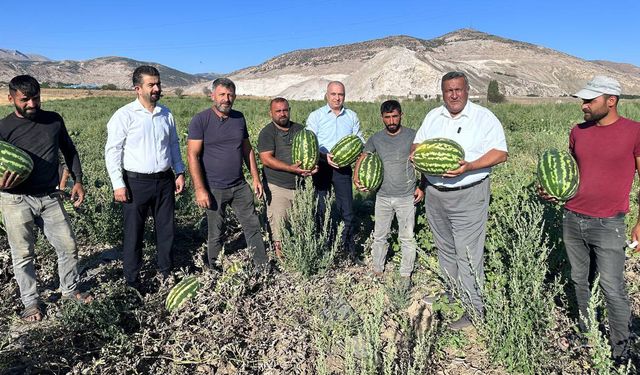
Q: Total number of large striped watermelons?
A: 7